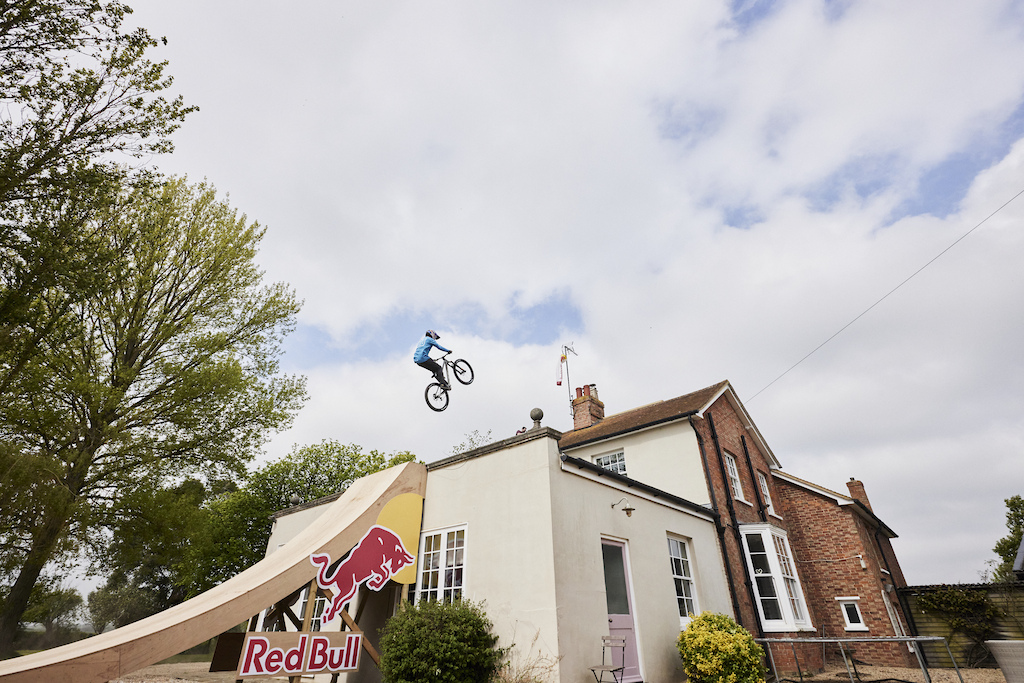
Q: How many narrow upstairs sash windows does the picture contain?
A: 2